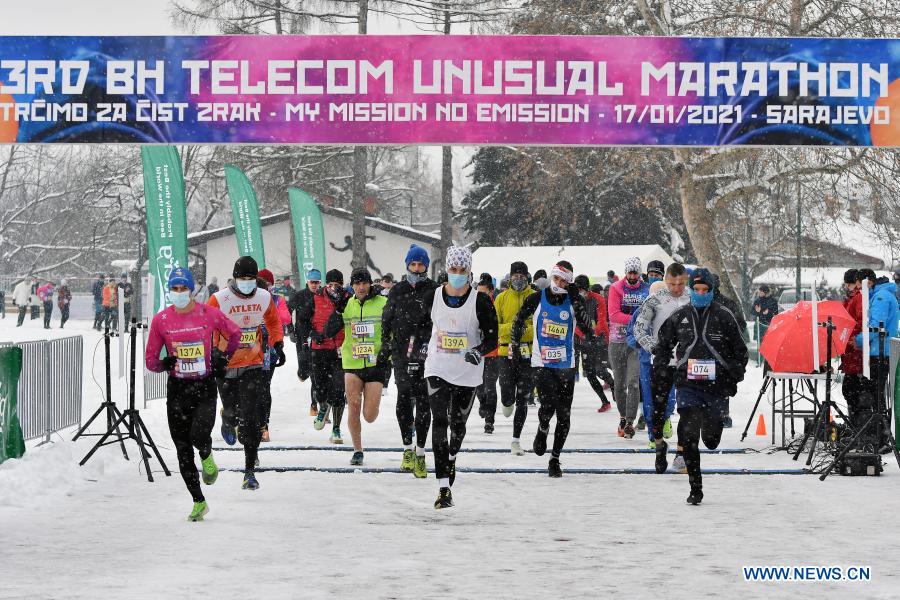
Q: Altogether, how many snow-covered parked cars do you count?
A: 1